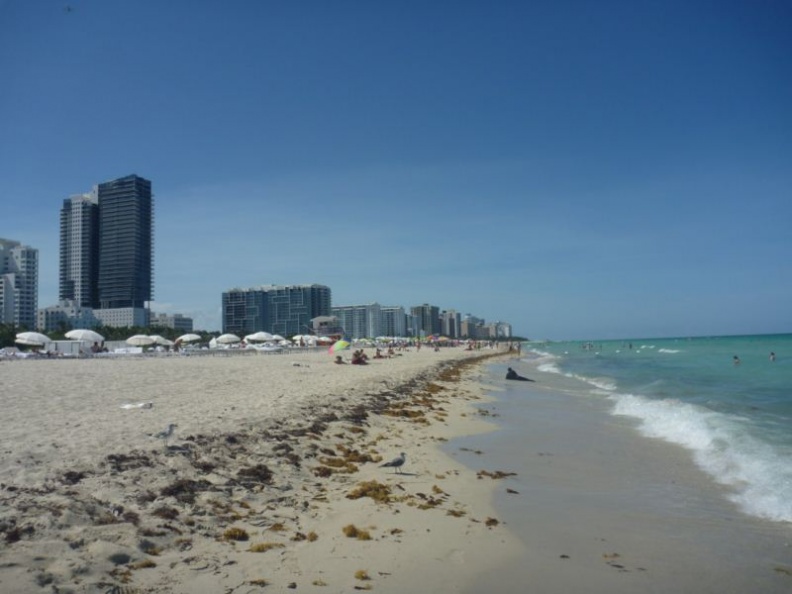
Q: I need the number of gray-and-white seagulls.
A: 2